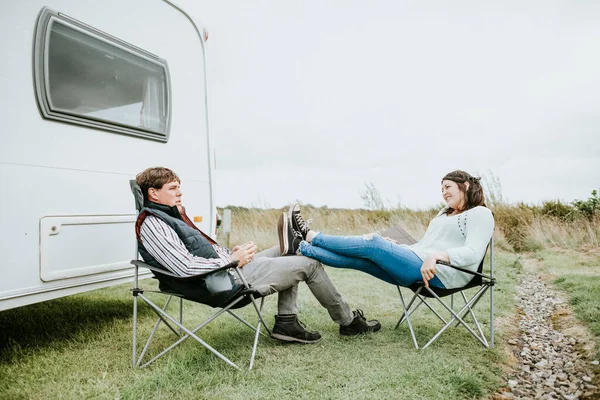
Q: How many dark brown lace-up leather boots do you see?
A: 2